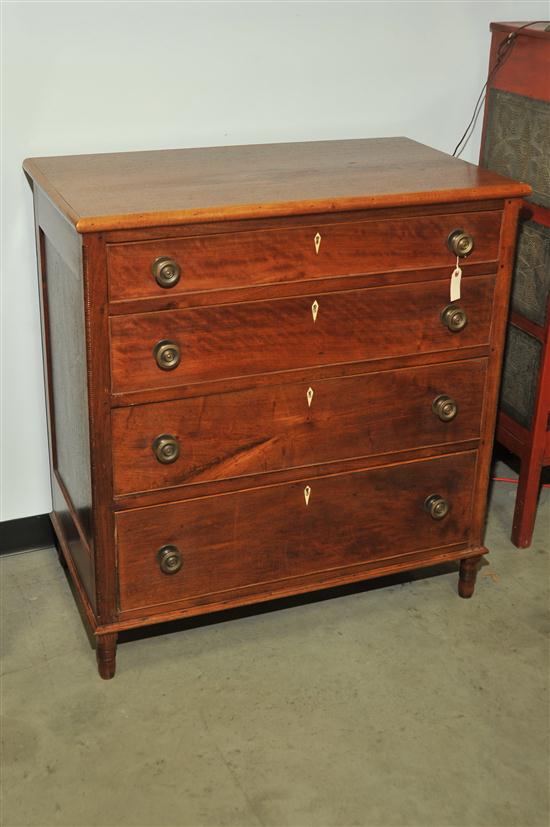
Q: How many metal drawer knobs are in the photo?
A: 8